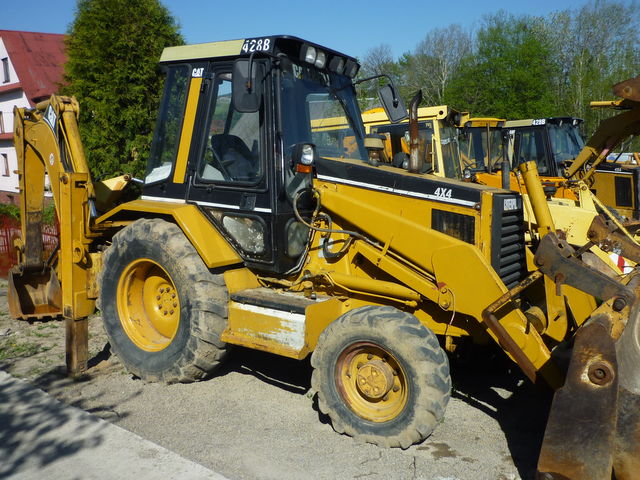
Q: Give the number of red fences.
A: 1